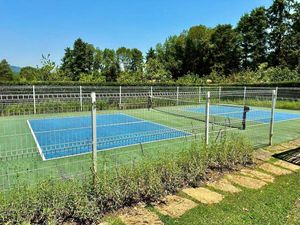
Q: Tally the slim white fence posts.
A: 12